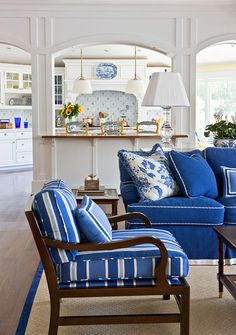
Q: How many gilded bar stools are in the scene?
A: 3